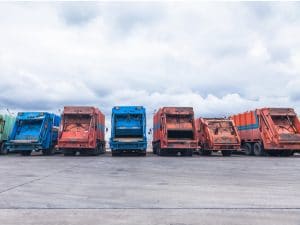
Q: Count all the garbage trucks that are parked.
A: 7